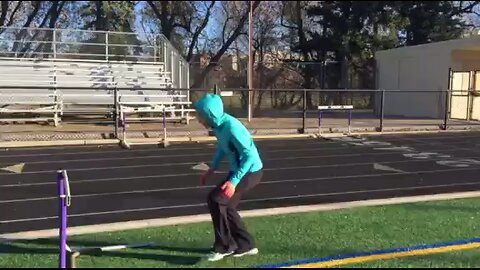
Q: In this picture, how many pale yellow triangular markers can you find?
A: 3